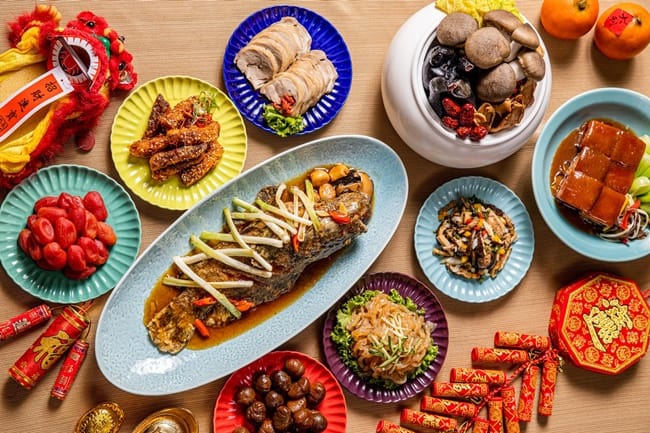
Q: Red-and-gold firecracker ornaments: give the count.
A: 15